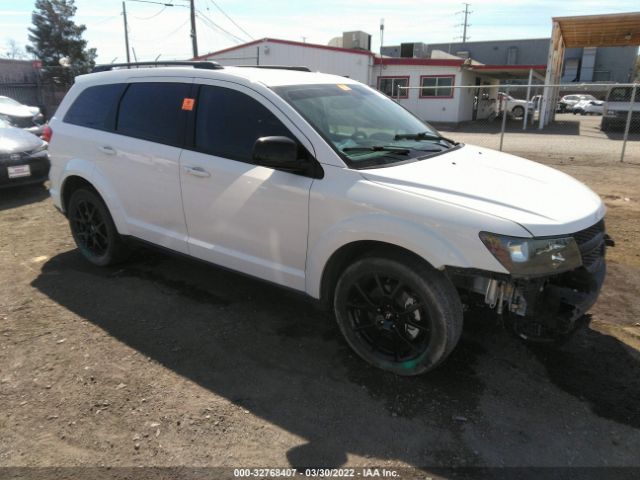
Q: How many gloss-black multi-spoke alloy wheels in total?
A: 2